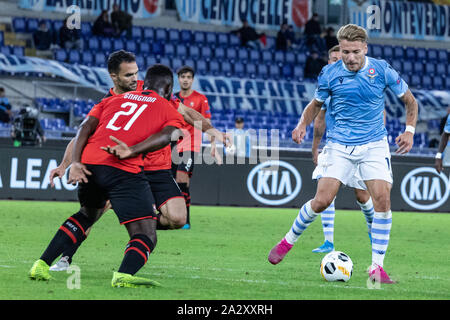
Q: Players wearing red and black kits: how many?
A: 3